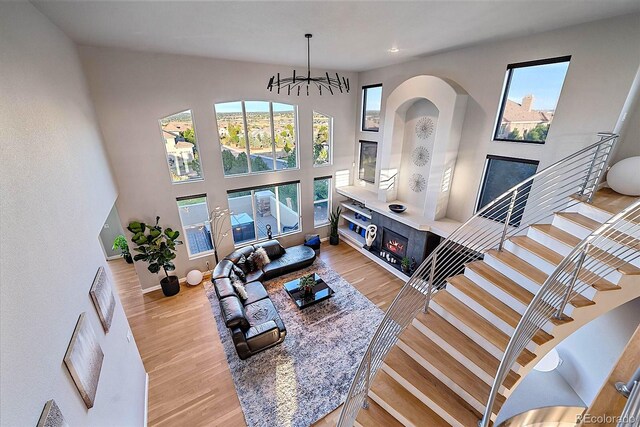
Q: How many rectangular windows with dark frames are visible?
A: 4